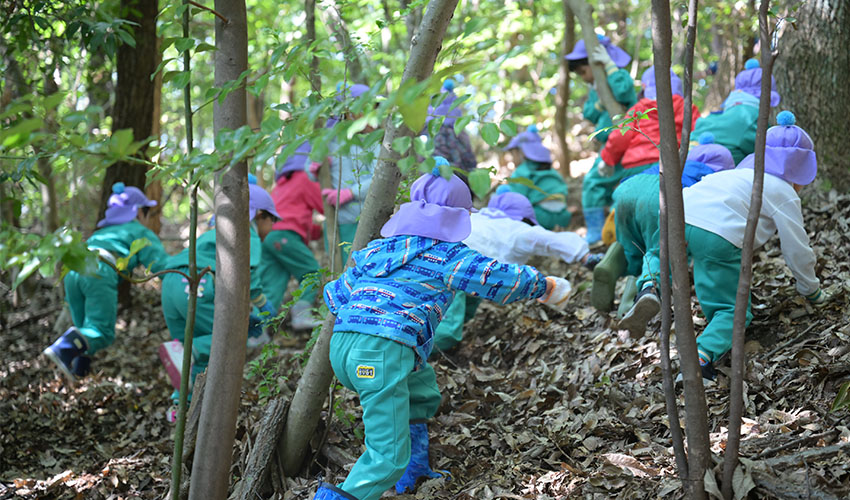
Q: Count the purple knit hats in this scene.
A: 13